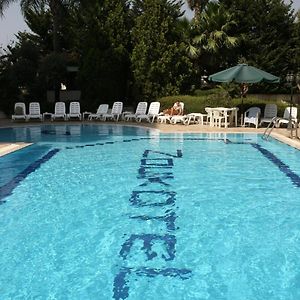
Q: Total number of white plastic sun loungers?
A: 12